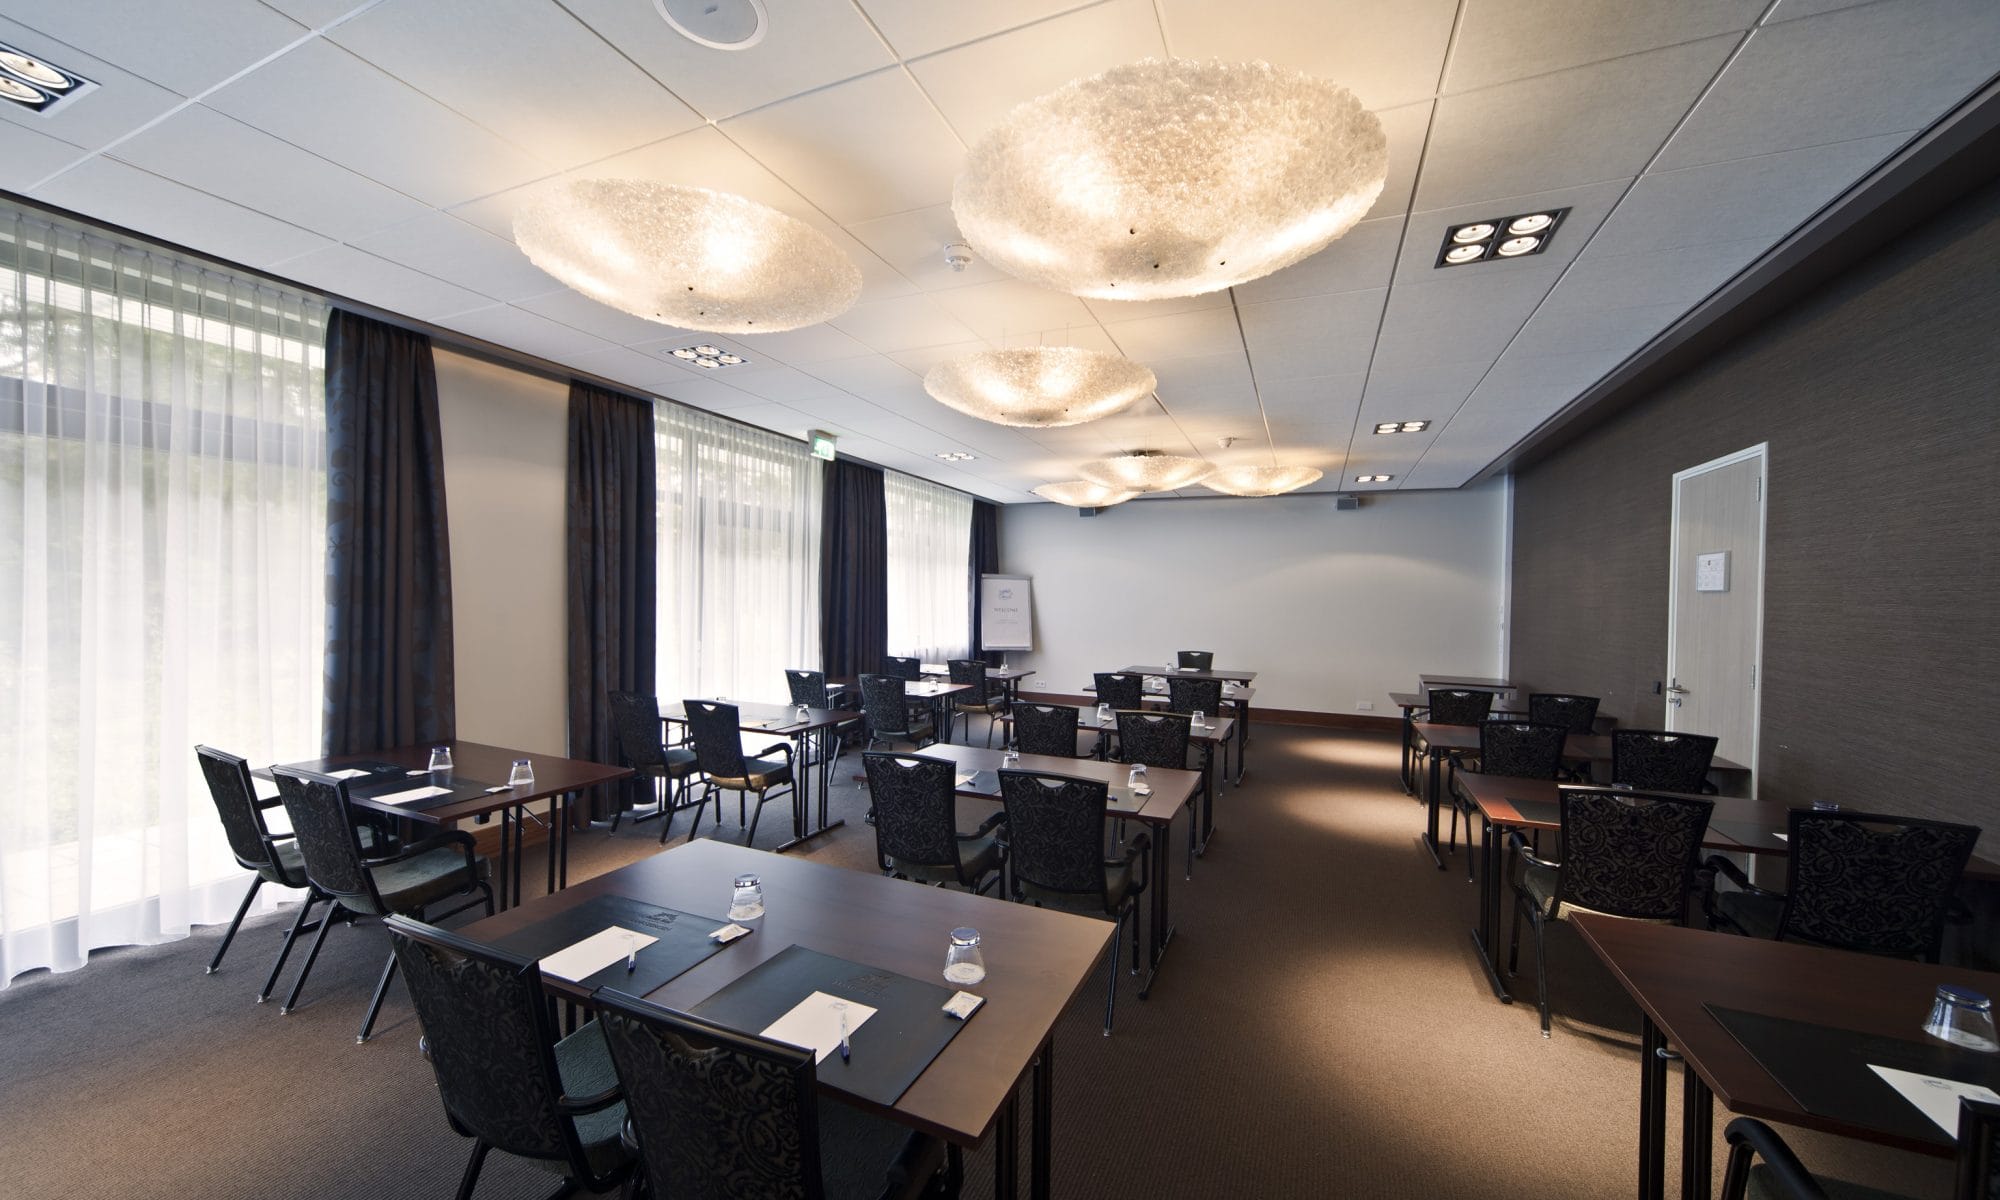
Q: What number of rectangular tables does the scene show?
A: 14